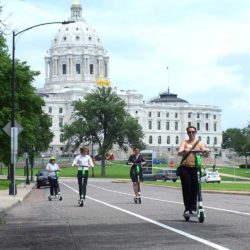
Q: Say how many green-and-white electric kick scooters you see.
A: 4